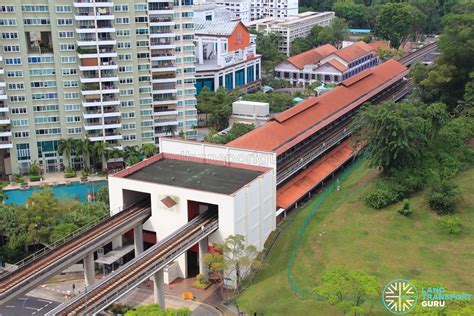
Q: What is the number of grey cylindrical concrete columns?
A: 4